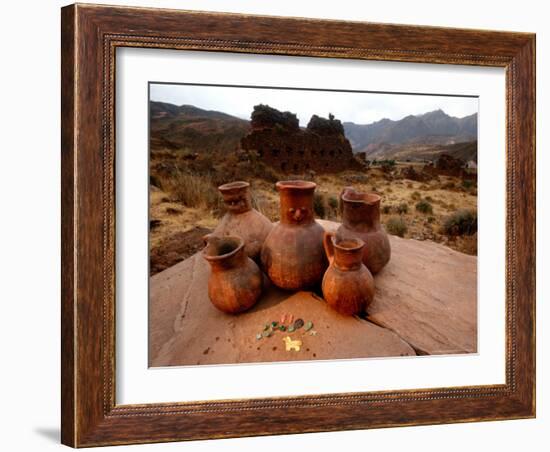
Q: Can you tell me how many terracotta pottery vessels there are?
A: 5